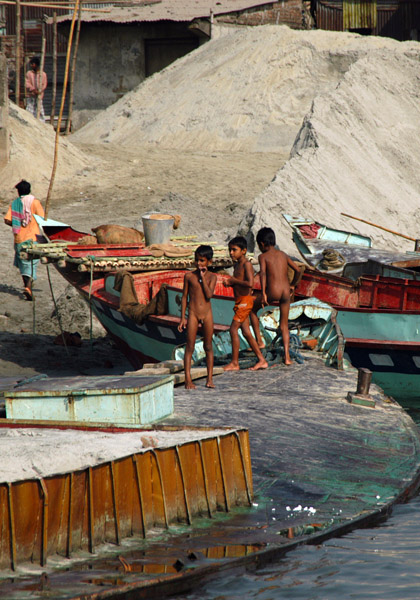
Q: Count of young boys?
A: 3